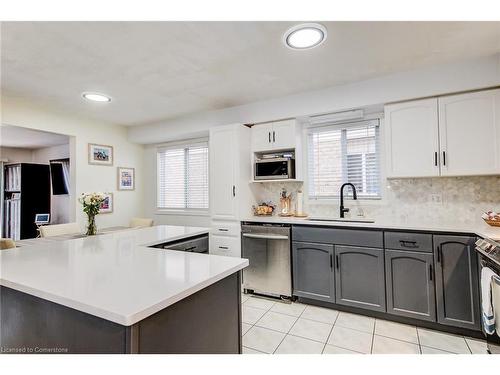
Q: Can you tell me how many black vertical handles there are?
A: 9